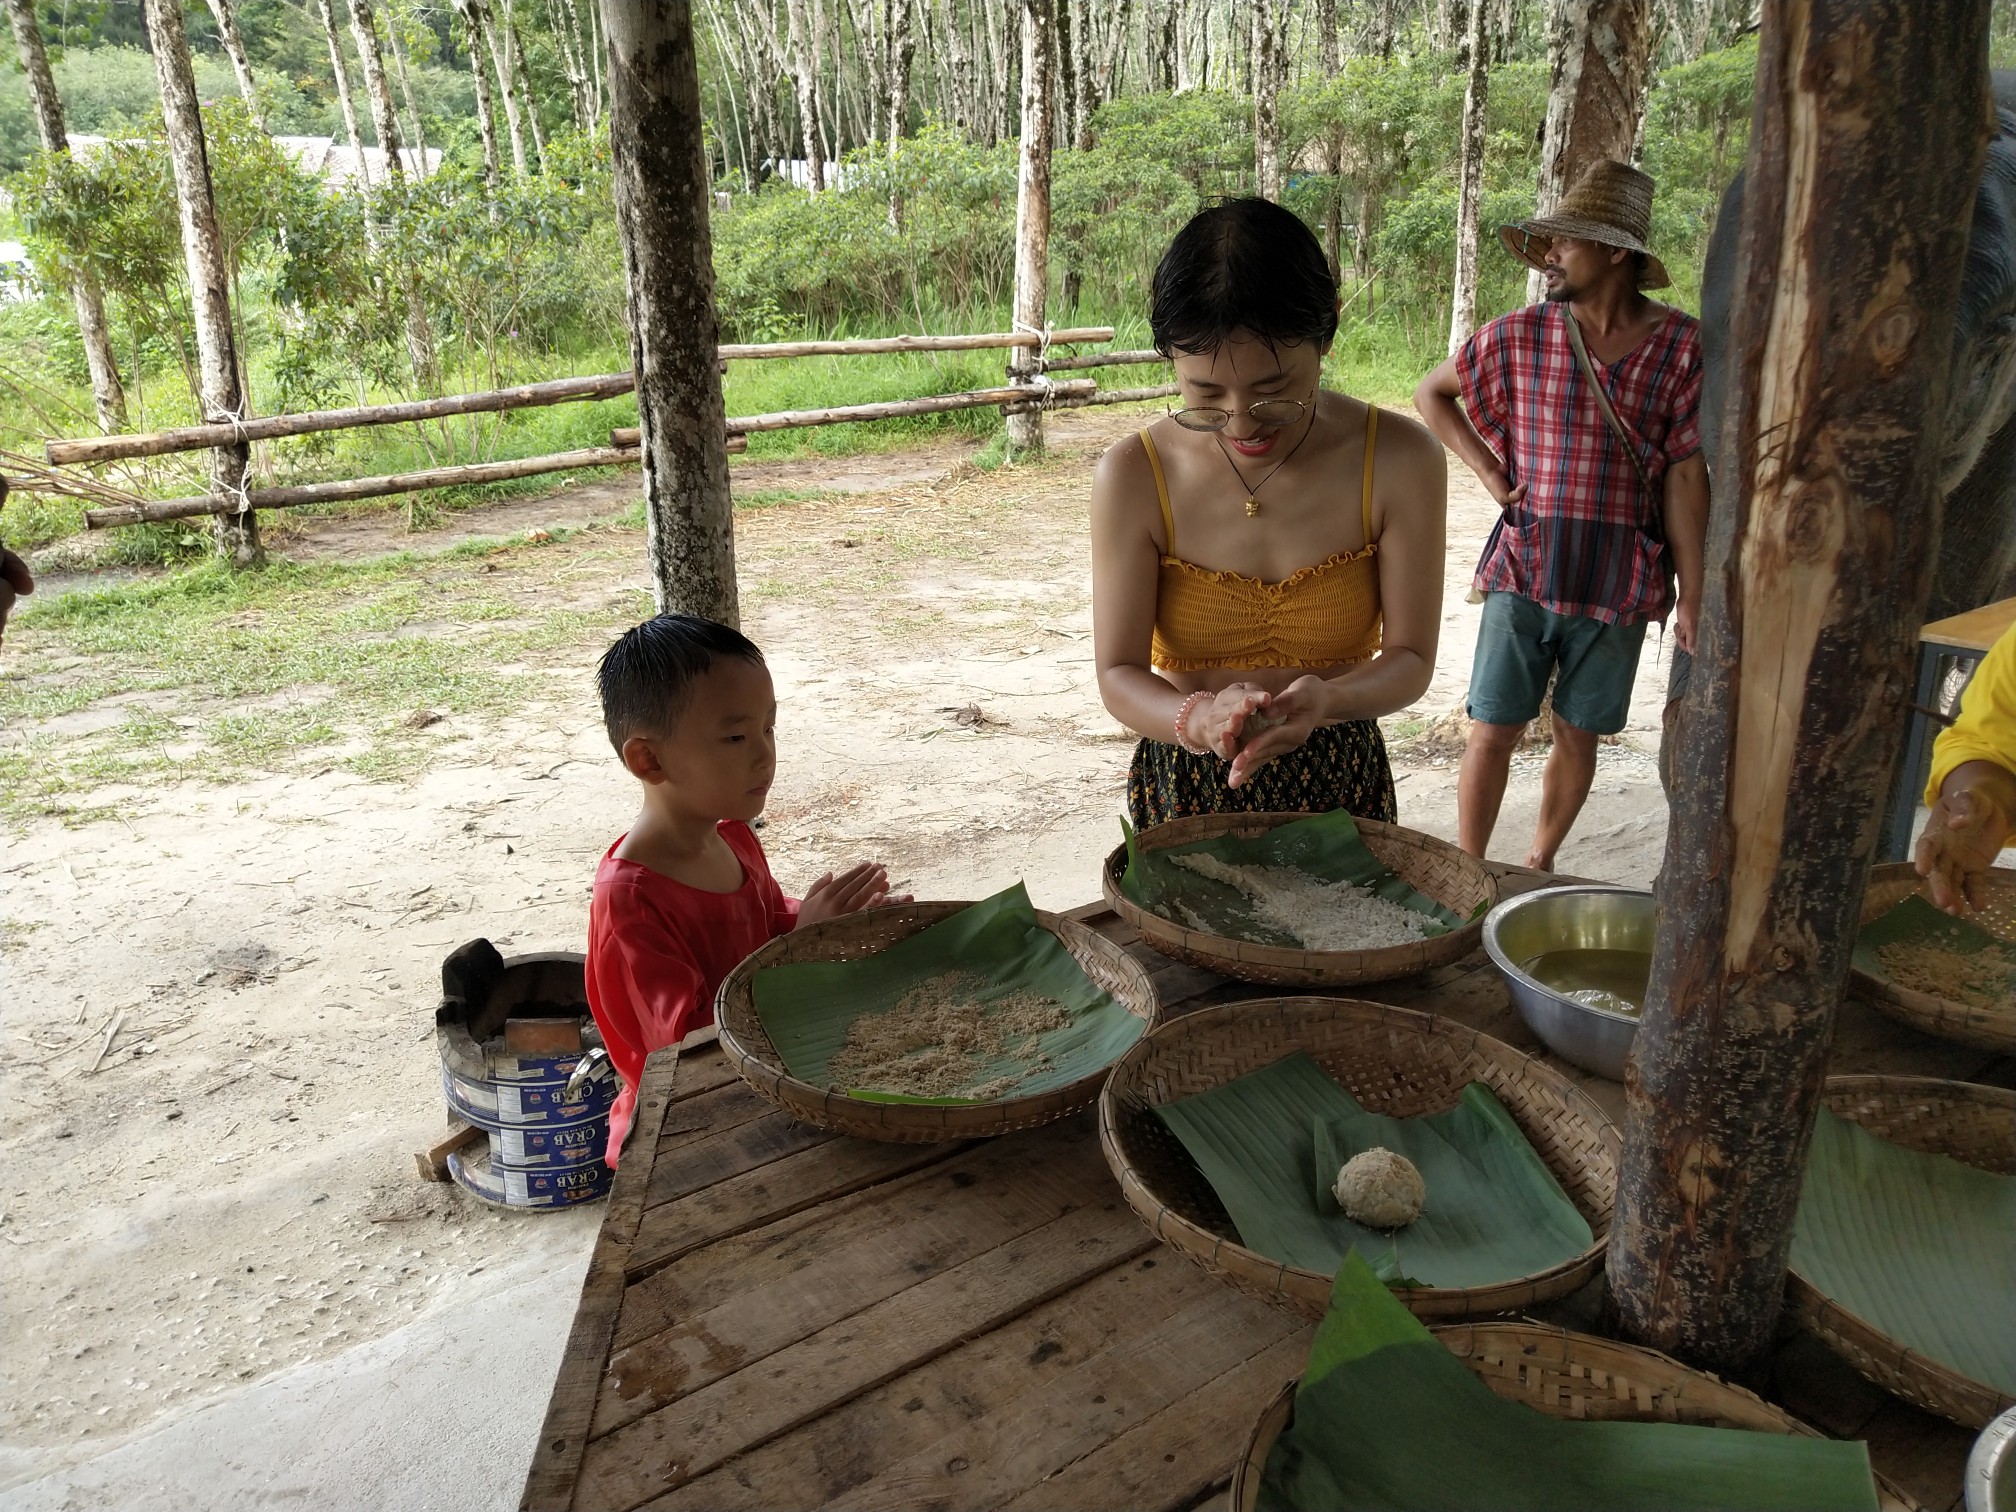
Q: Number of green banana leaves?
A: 6